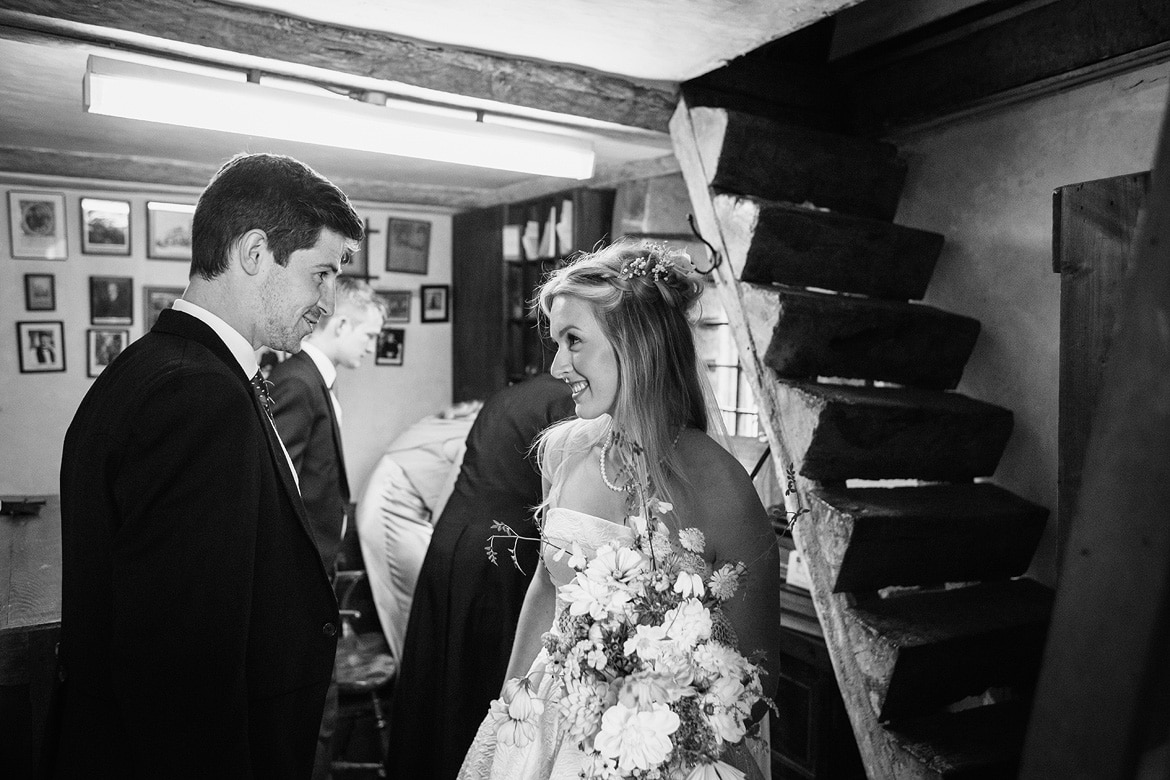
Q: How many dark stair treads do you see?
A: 7